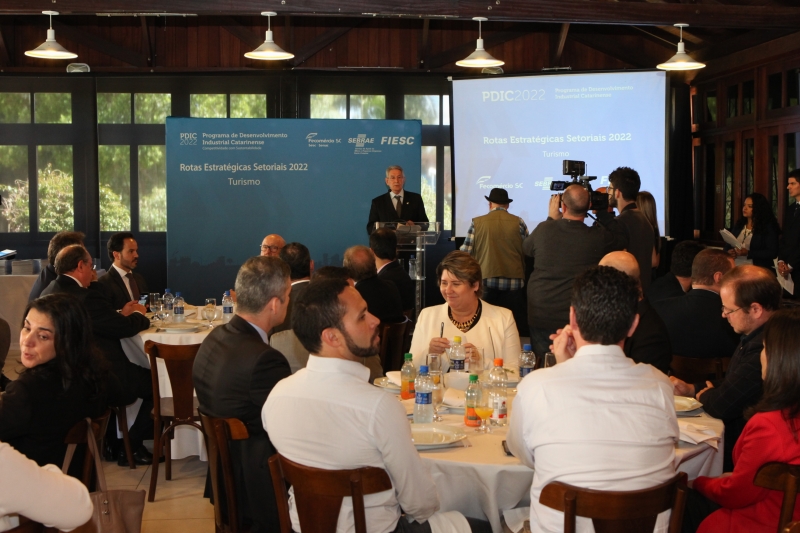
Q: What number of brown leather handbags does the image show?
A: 1